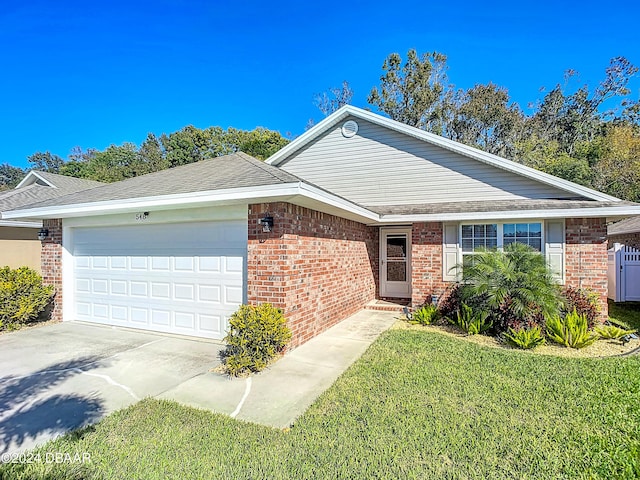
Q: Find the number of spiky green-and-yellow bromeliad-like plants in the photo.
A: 5